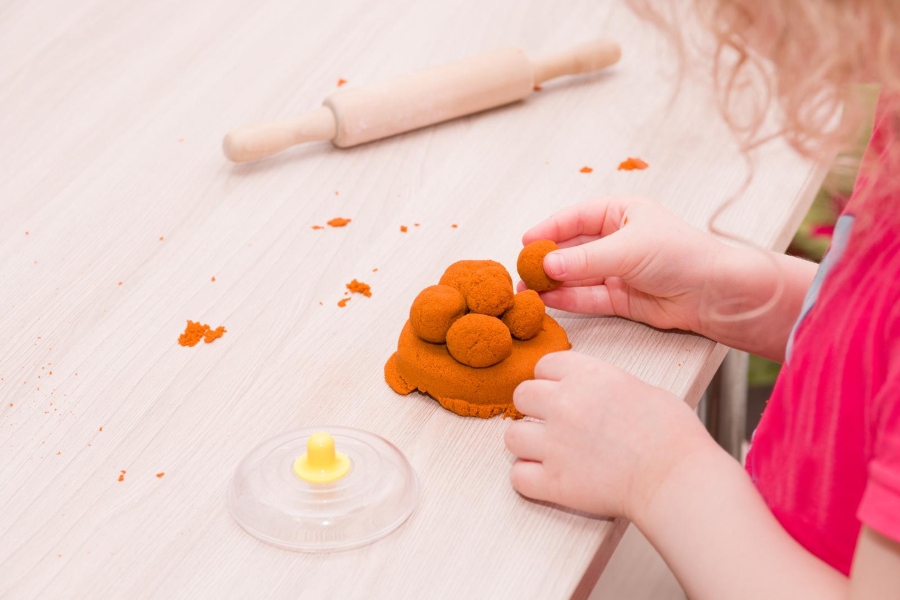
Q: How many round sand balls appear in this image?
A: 6